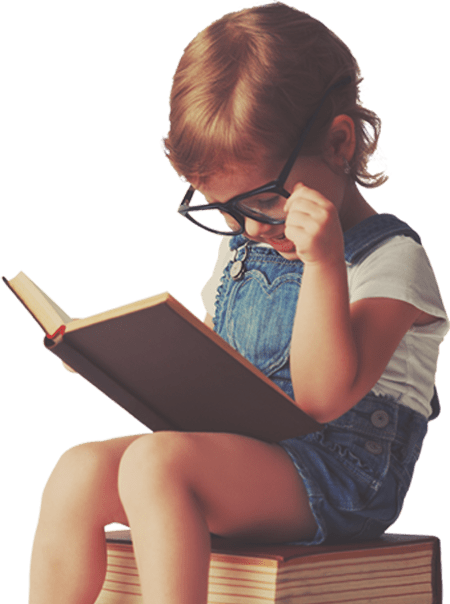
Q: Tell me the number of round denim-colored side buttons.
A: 2